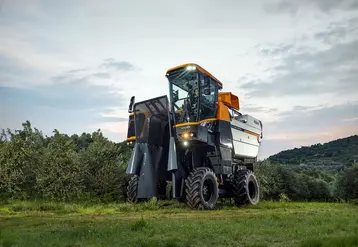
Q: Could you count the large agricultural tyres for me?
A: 3